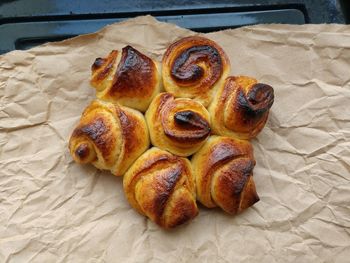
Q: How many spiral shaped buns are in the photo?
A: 7